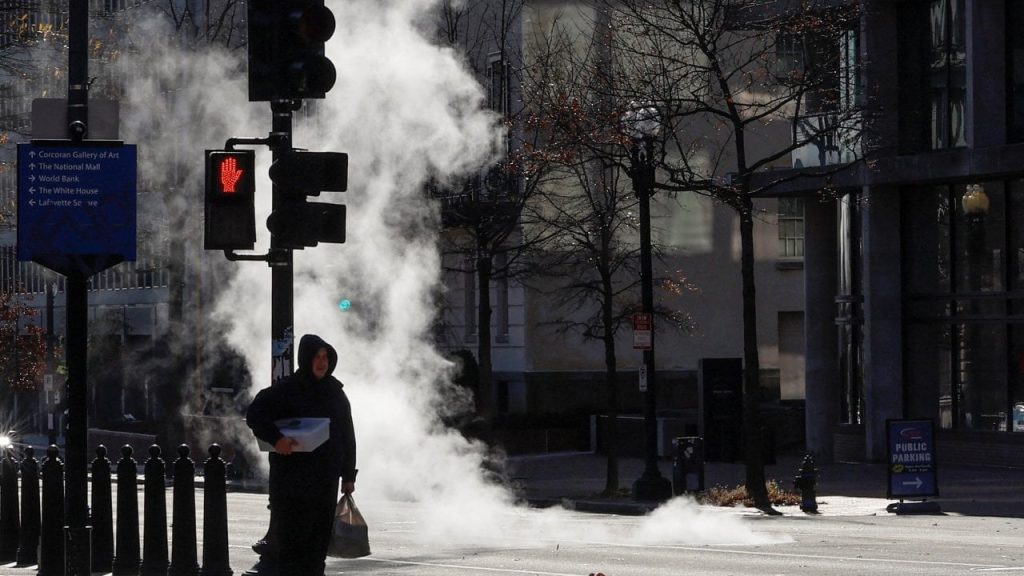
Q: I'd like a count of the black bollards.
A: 8